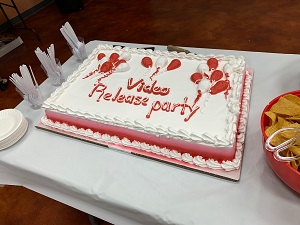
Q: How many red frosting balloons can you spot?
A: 10